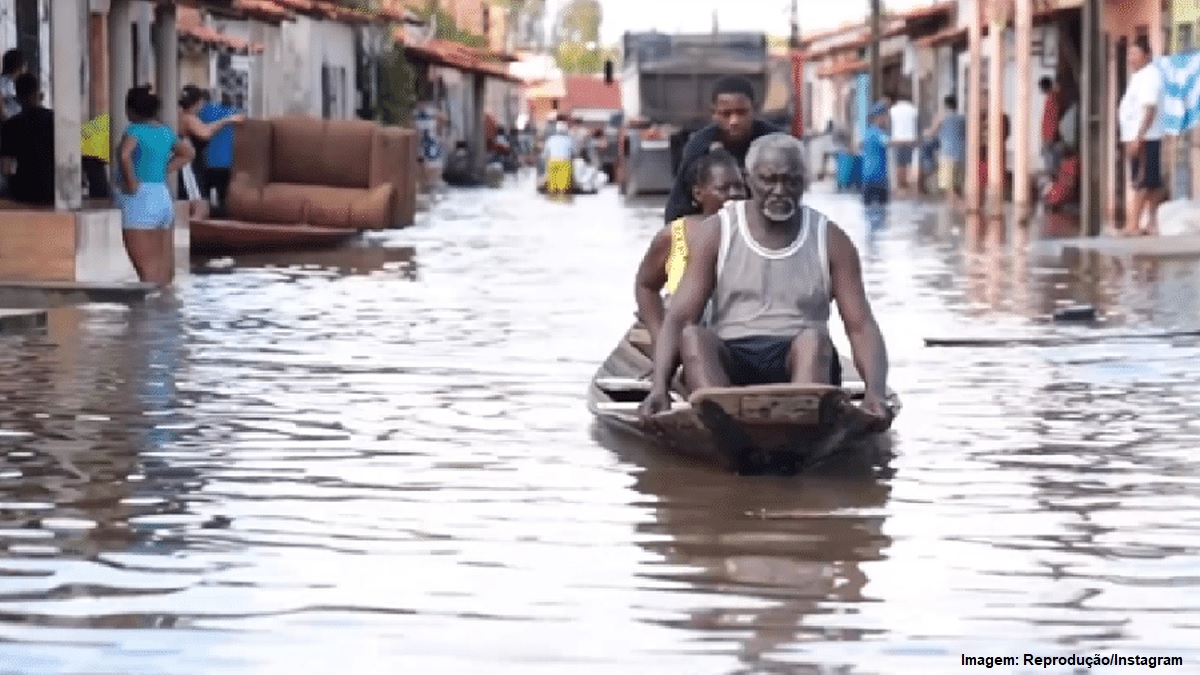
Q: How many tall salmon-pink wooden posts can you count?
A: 3